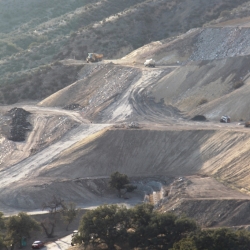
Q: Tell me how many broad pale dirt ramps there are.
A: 2